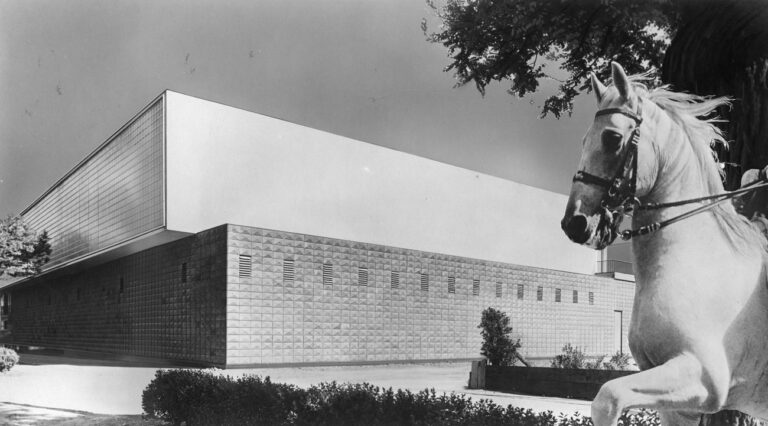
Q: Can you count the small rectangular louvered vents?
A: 14